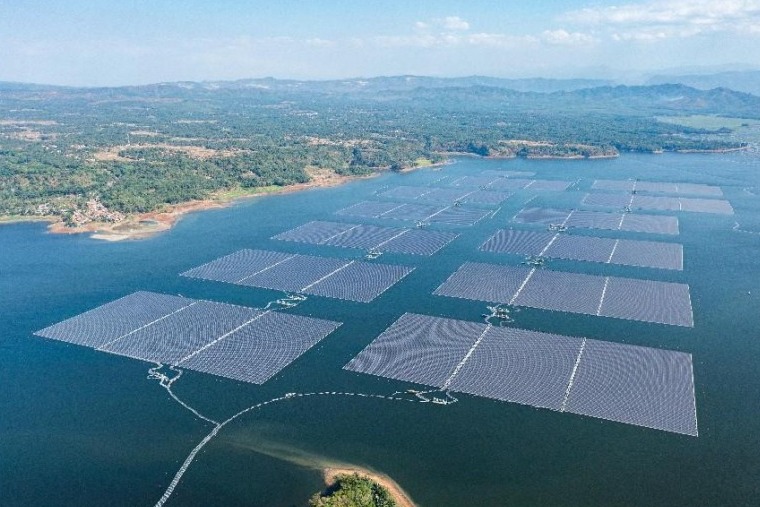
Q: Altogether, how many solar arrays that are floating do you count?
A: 13